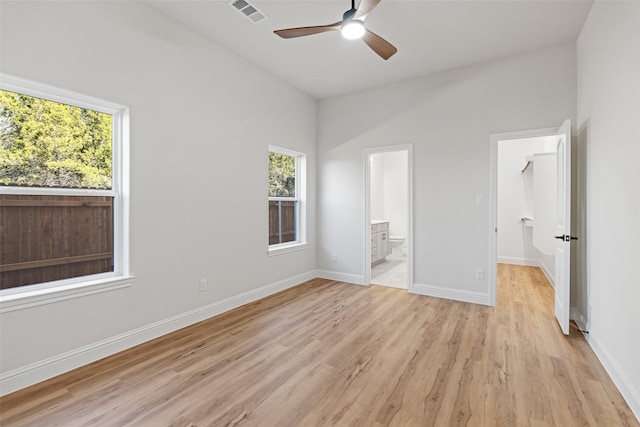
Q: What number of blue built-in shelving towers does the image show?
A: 0